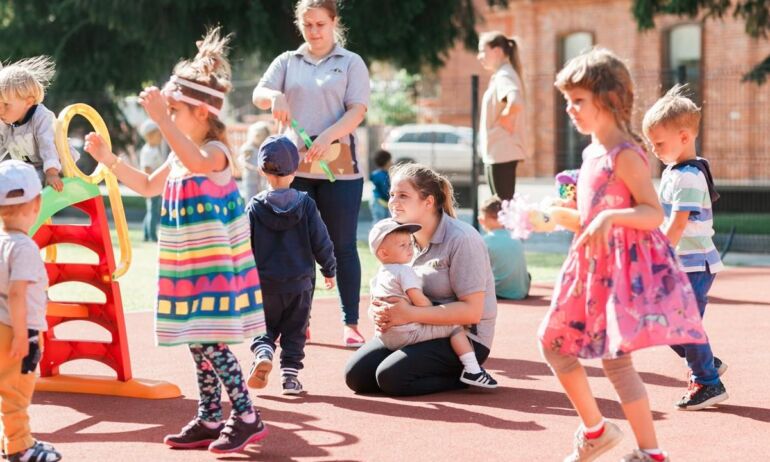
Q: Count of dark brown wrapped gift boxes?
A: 0